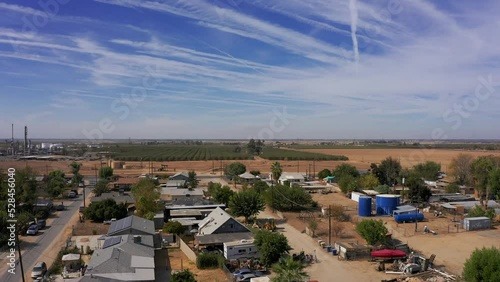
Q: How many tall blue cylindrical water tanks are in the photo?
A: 2